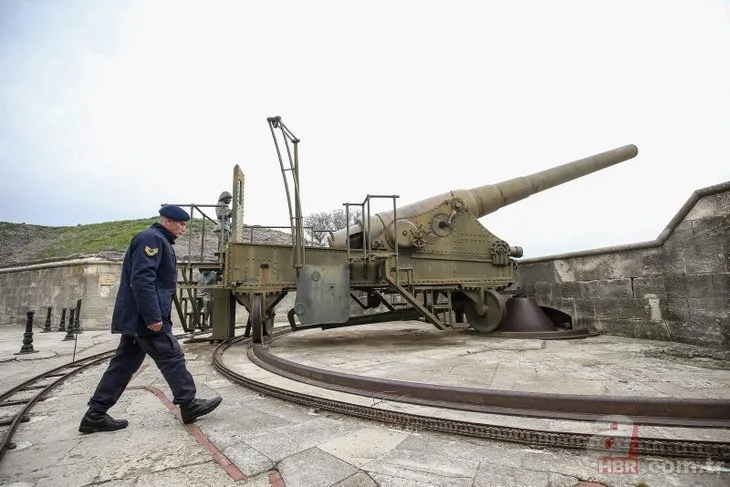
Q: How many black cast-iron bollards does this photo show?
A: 5